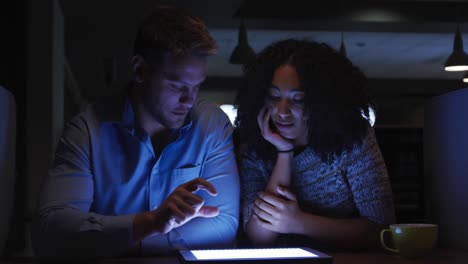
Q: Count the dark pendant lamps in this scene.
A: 3